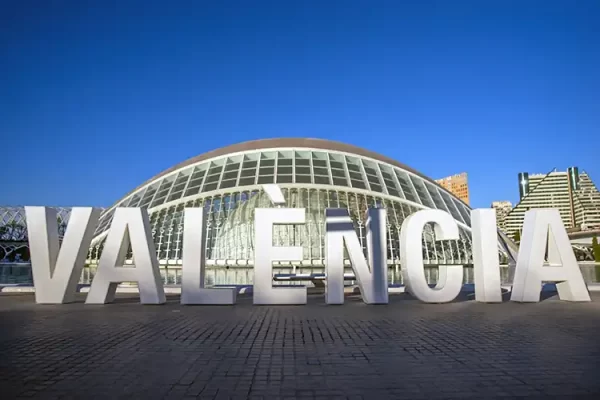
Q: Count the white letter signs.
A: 8